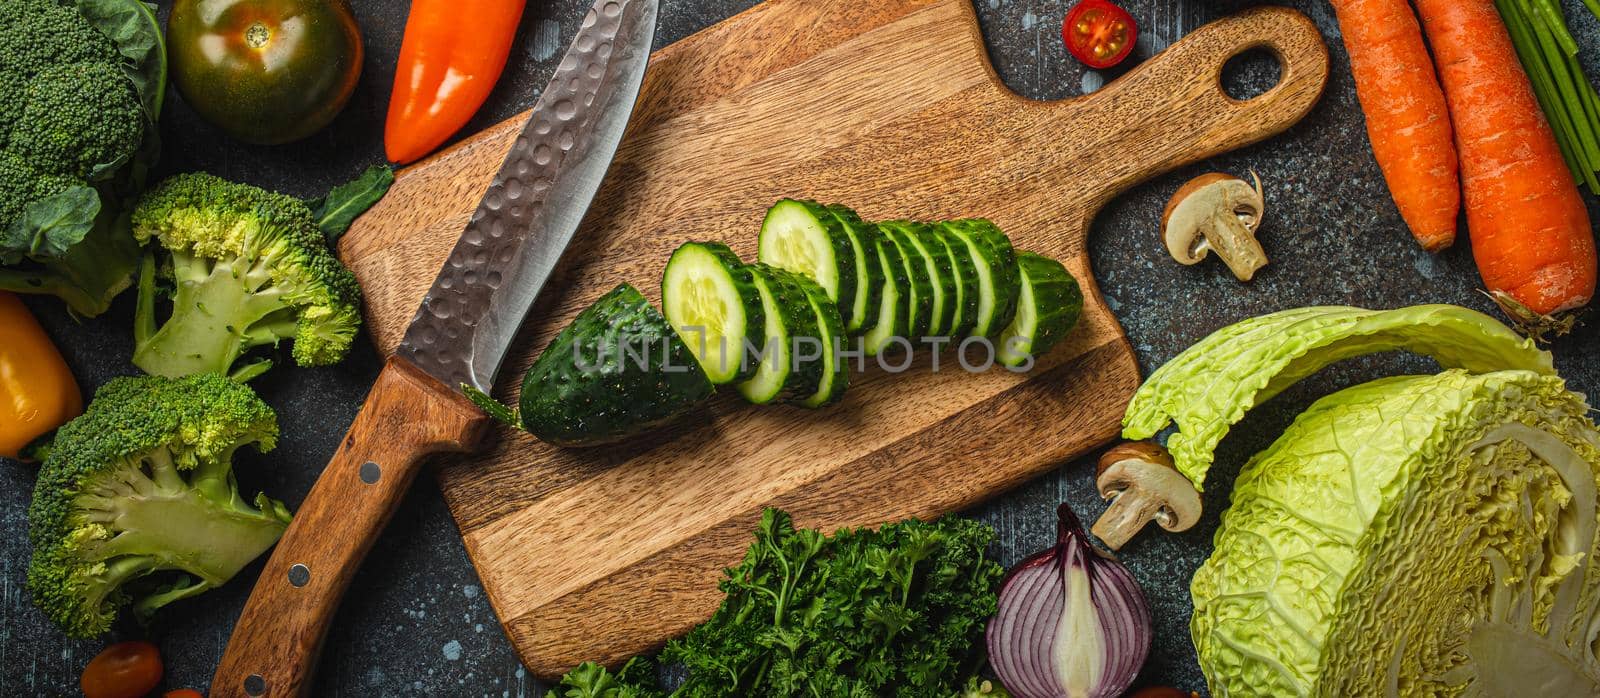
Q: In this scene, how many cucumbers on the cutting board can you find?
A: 1